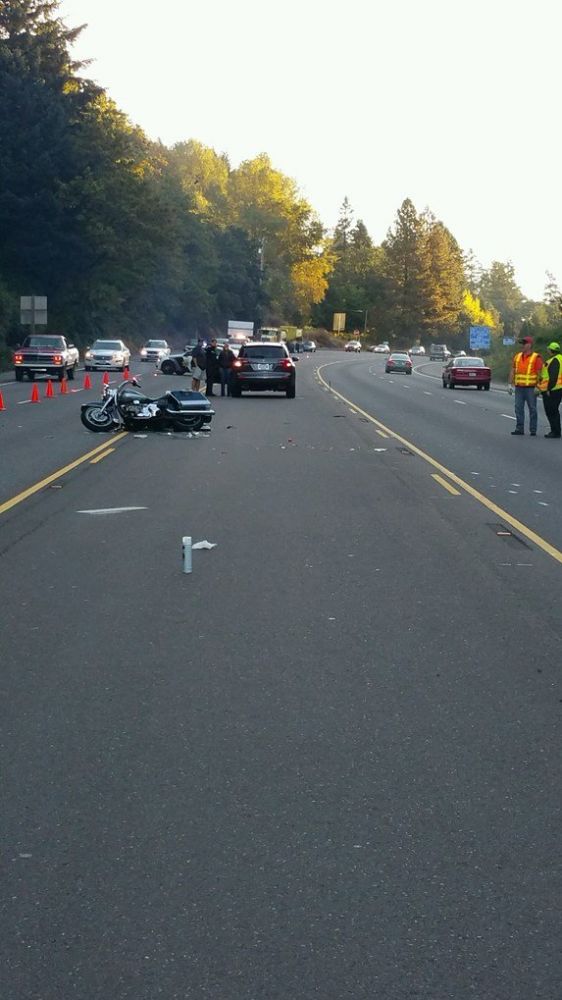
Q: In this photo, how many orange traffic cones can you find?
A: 7